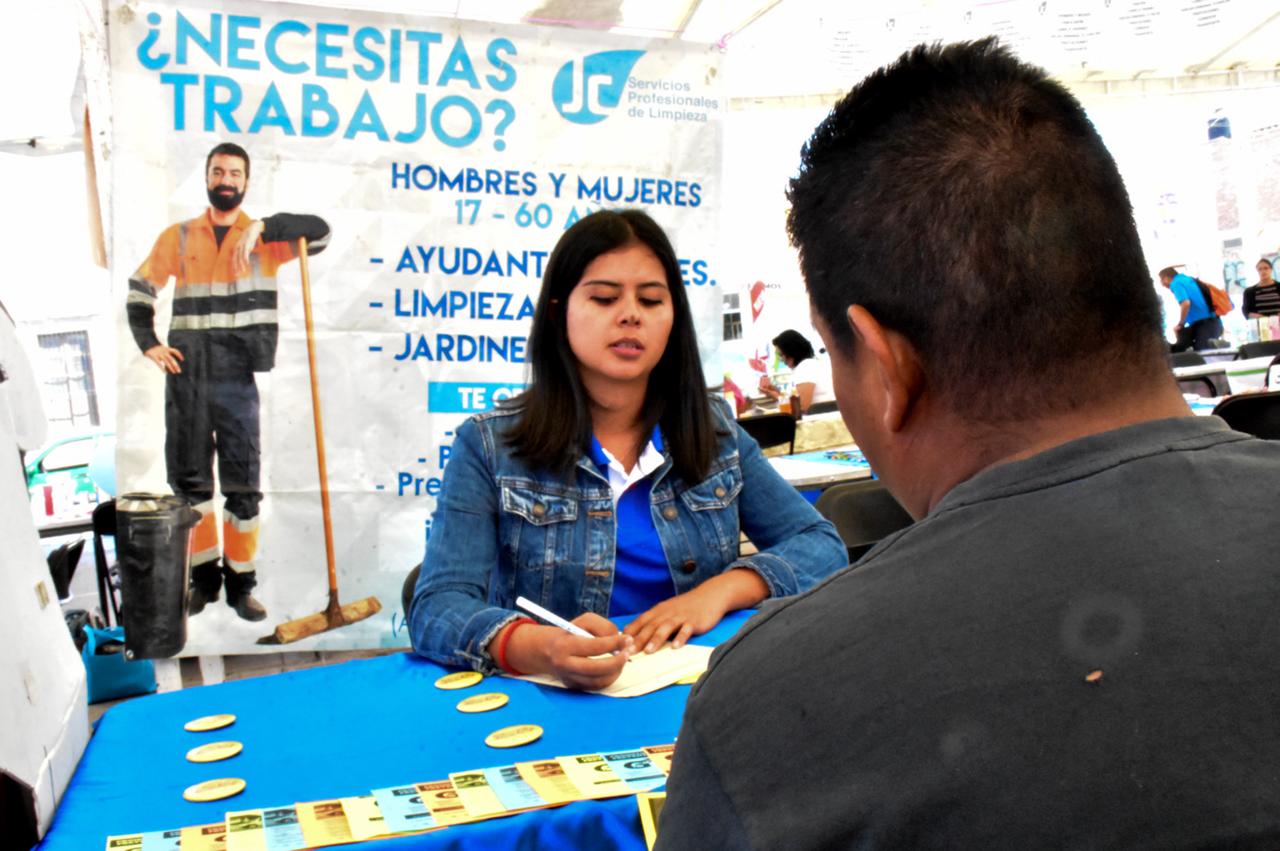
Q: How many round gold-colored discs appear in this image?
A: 6